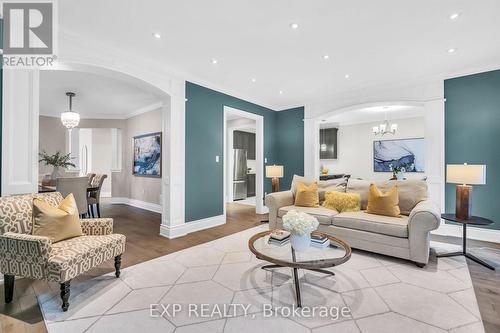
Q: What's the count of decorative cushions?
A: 4